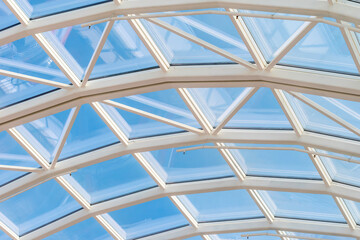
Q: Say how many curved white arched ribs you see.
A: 5